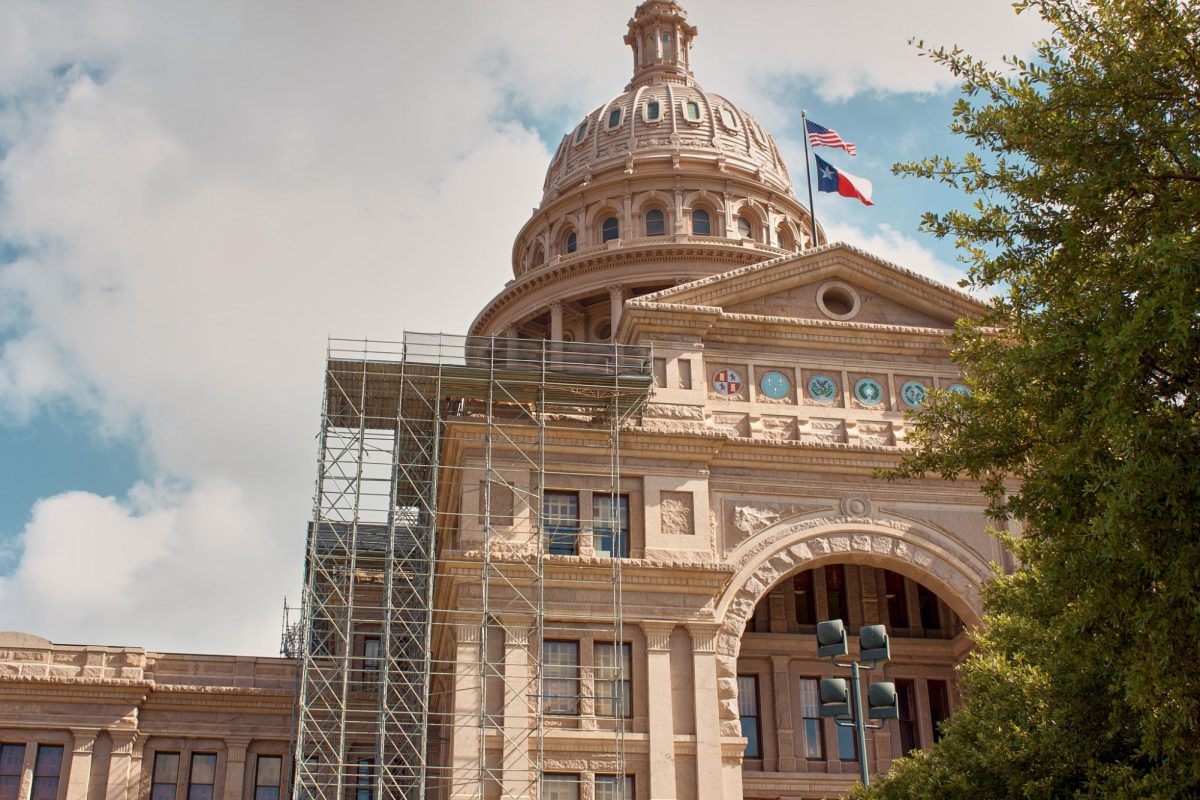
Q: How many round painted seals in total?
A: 6